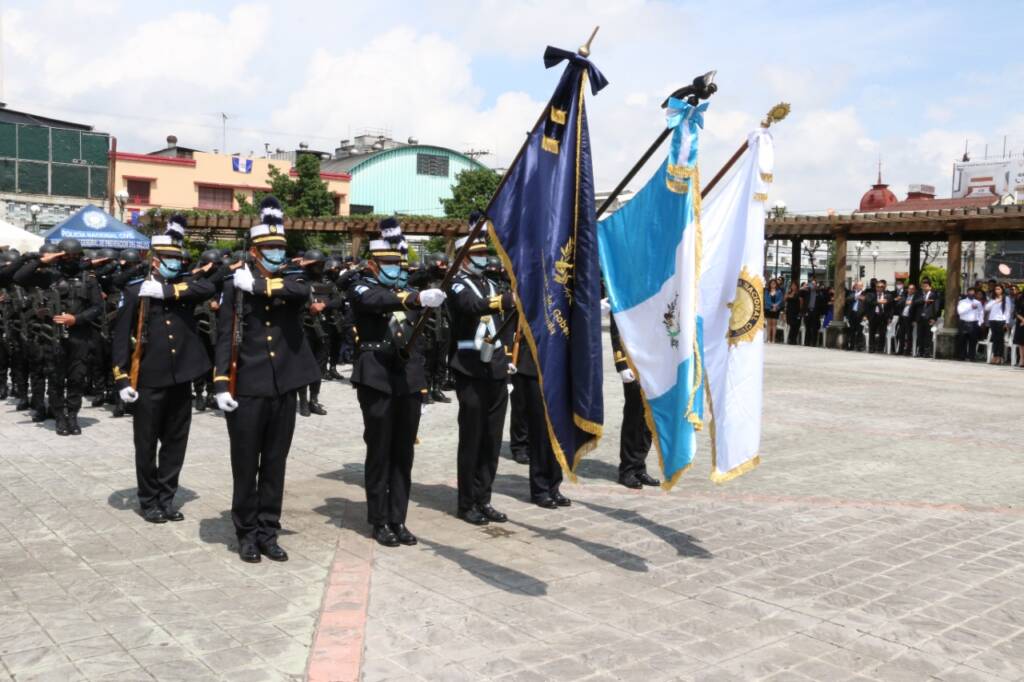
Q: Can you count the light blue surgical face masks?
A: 5